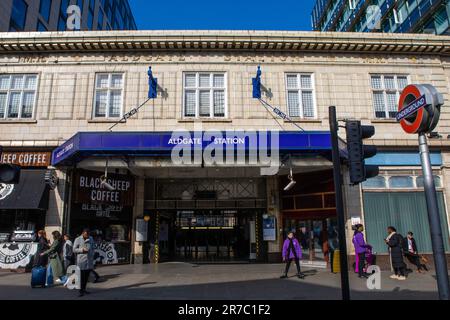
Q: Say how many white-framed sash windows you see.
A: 5